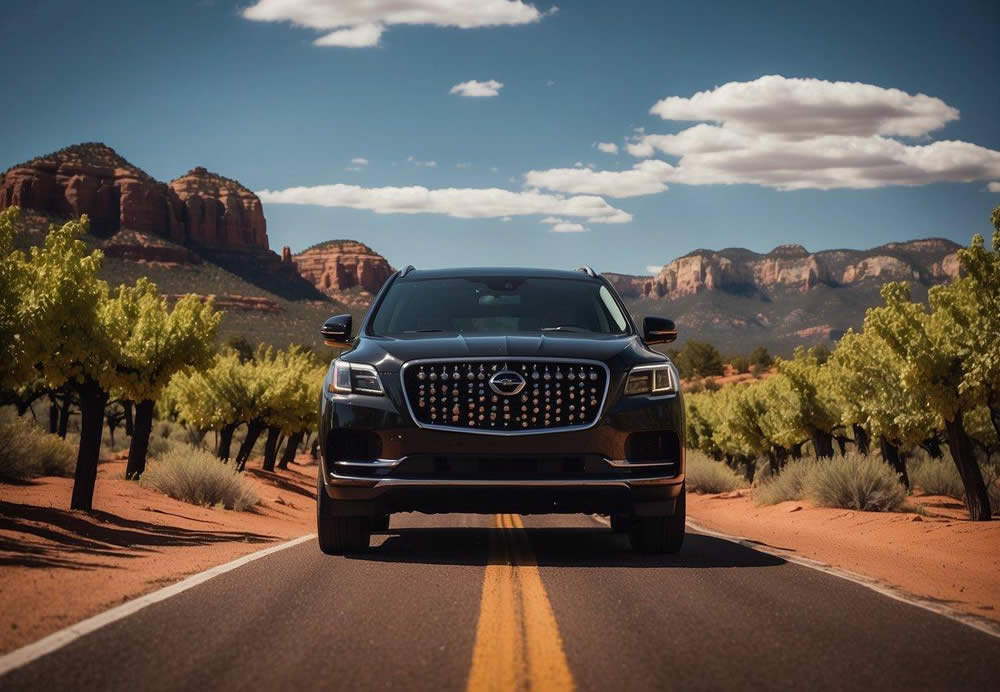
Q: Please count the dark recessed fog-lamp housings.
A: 2